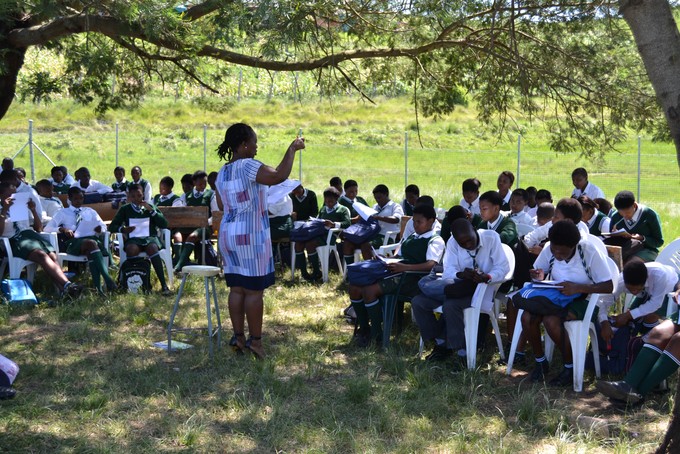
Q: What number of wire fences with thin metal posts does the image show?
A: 1